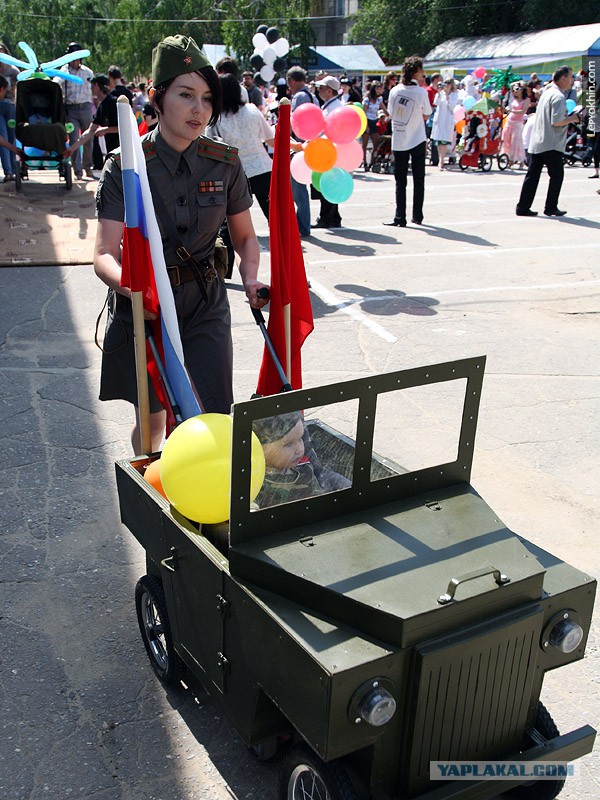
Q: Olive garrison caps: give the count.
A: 1